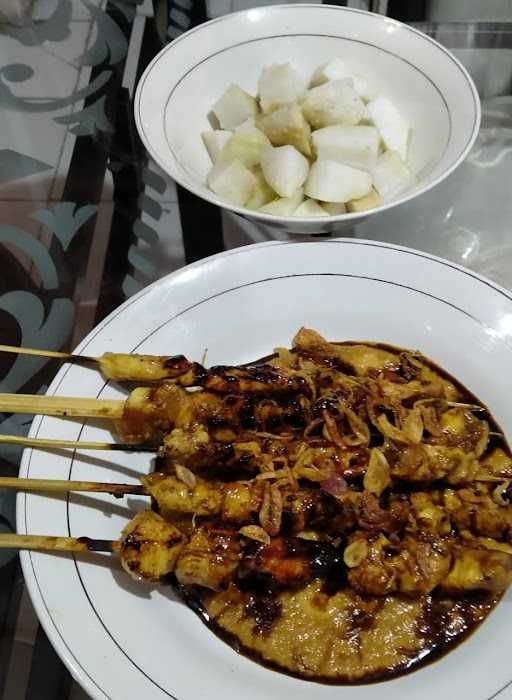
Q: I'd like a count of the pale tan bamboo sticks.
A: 5